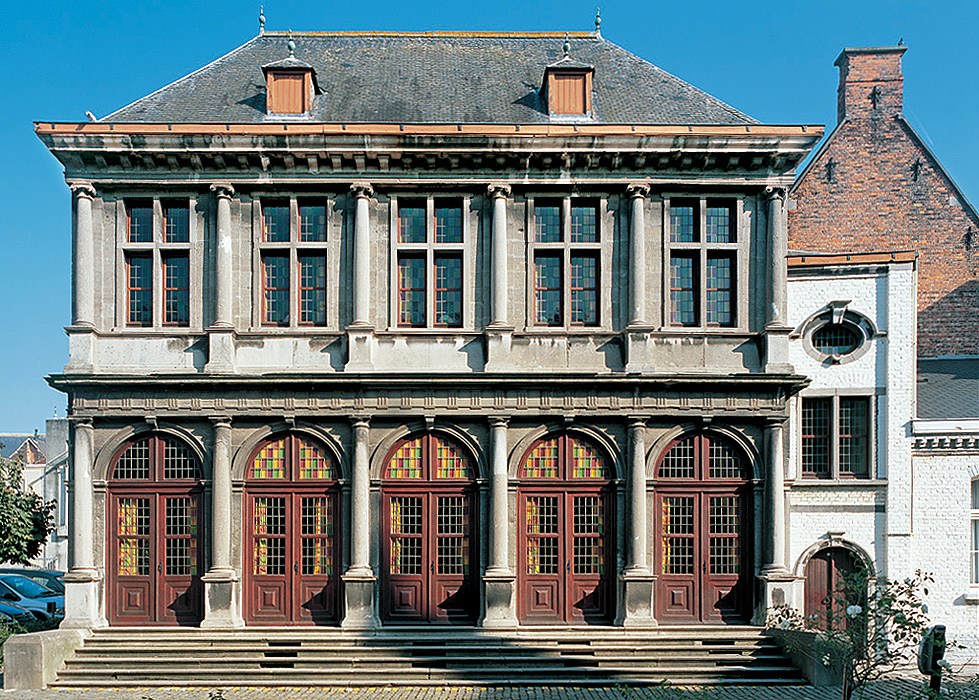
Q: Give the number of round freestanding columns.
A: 12